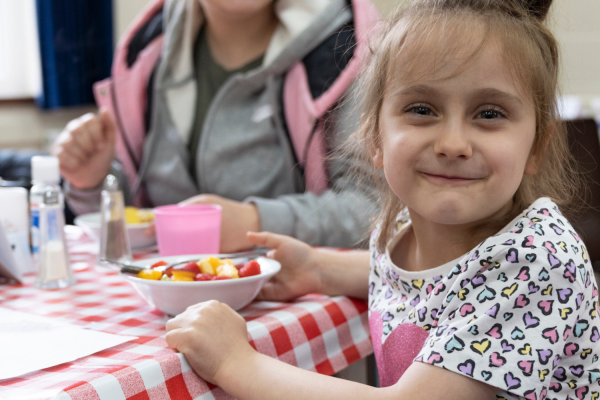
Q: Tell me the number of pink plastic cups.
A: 1